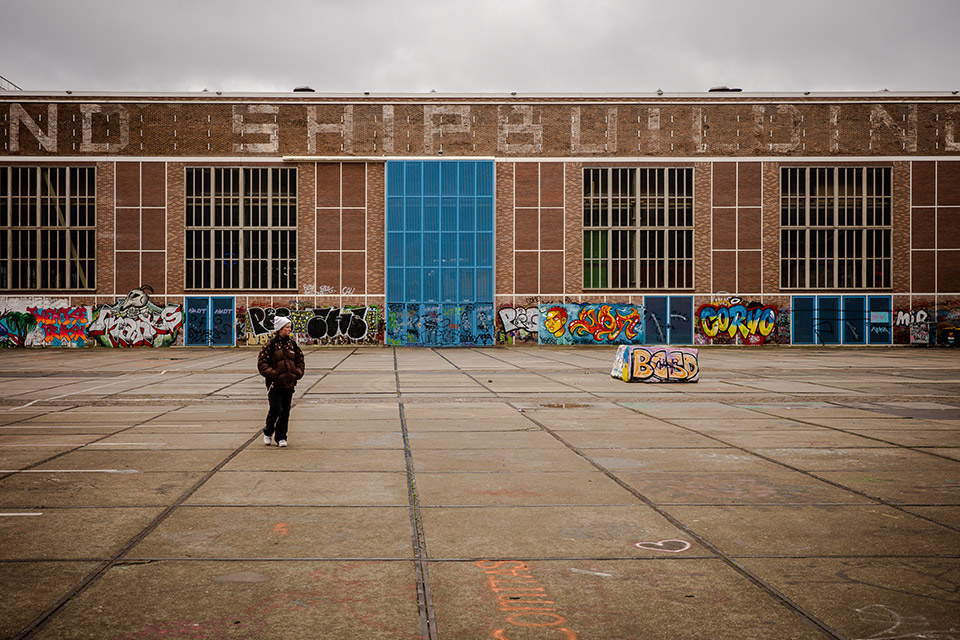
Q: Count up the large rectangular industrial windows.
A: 4